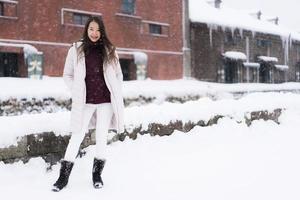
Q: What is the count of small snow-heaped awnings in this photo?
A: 4